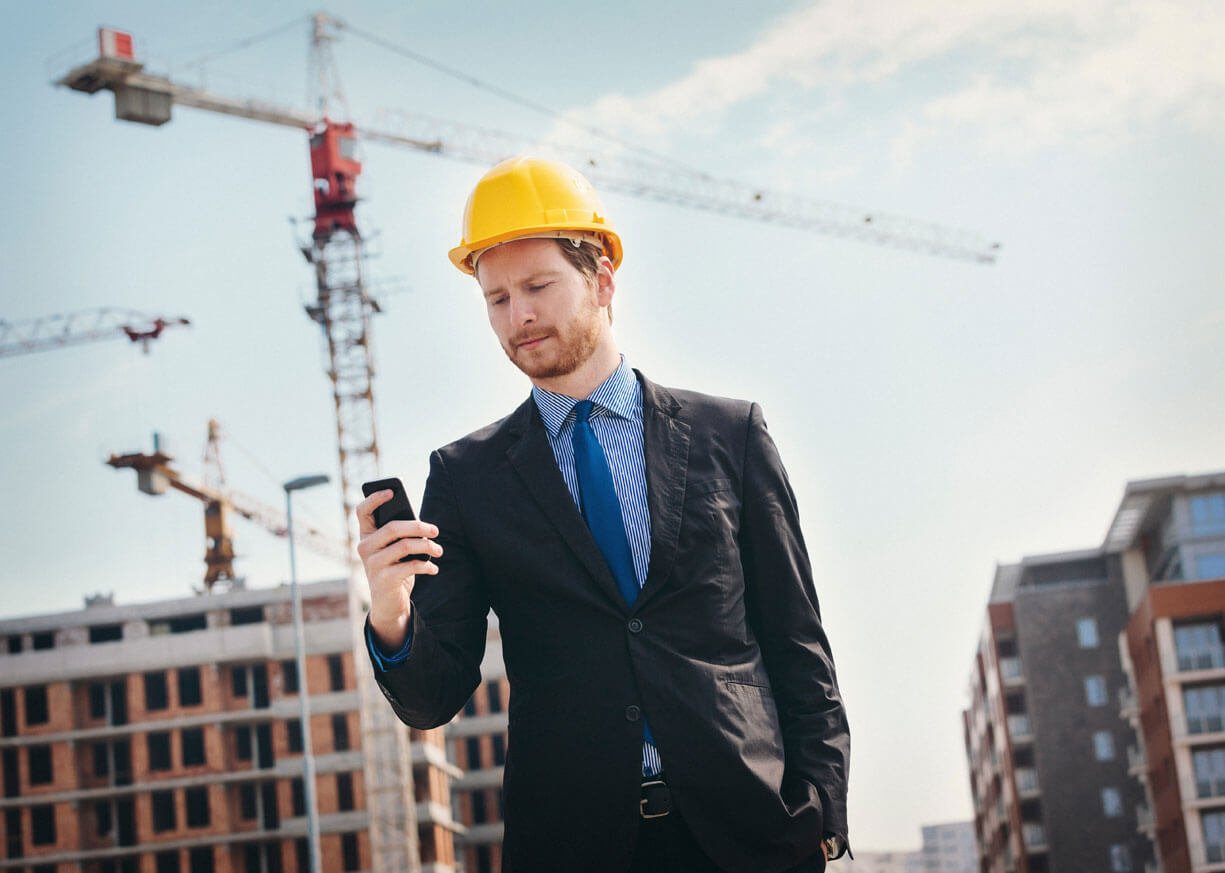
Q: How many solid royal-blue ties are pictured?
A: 1